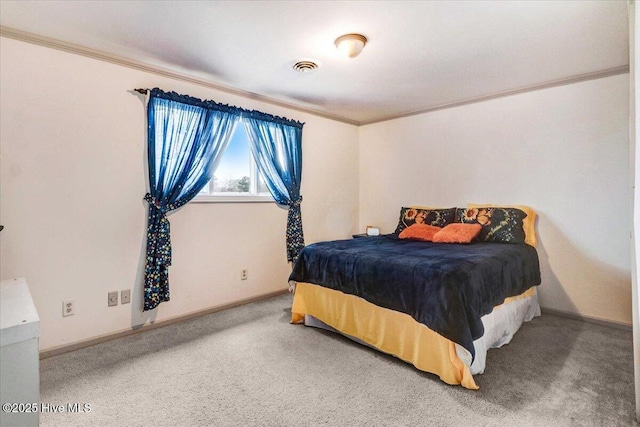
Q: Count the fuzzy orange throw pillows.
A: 2